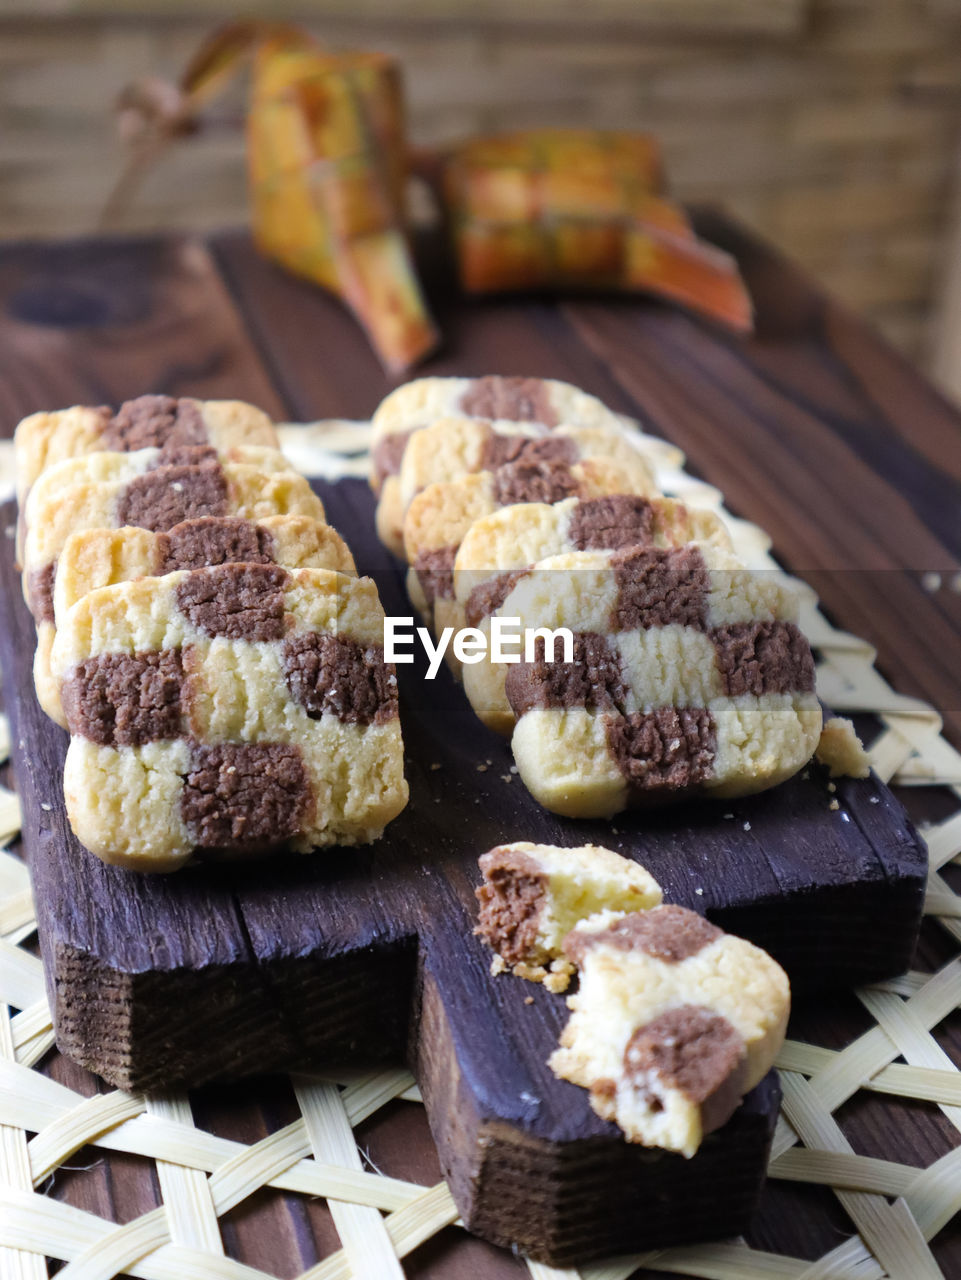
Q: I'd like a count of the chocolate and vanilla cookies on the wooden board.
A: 11